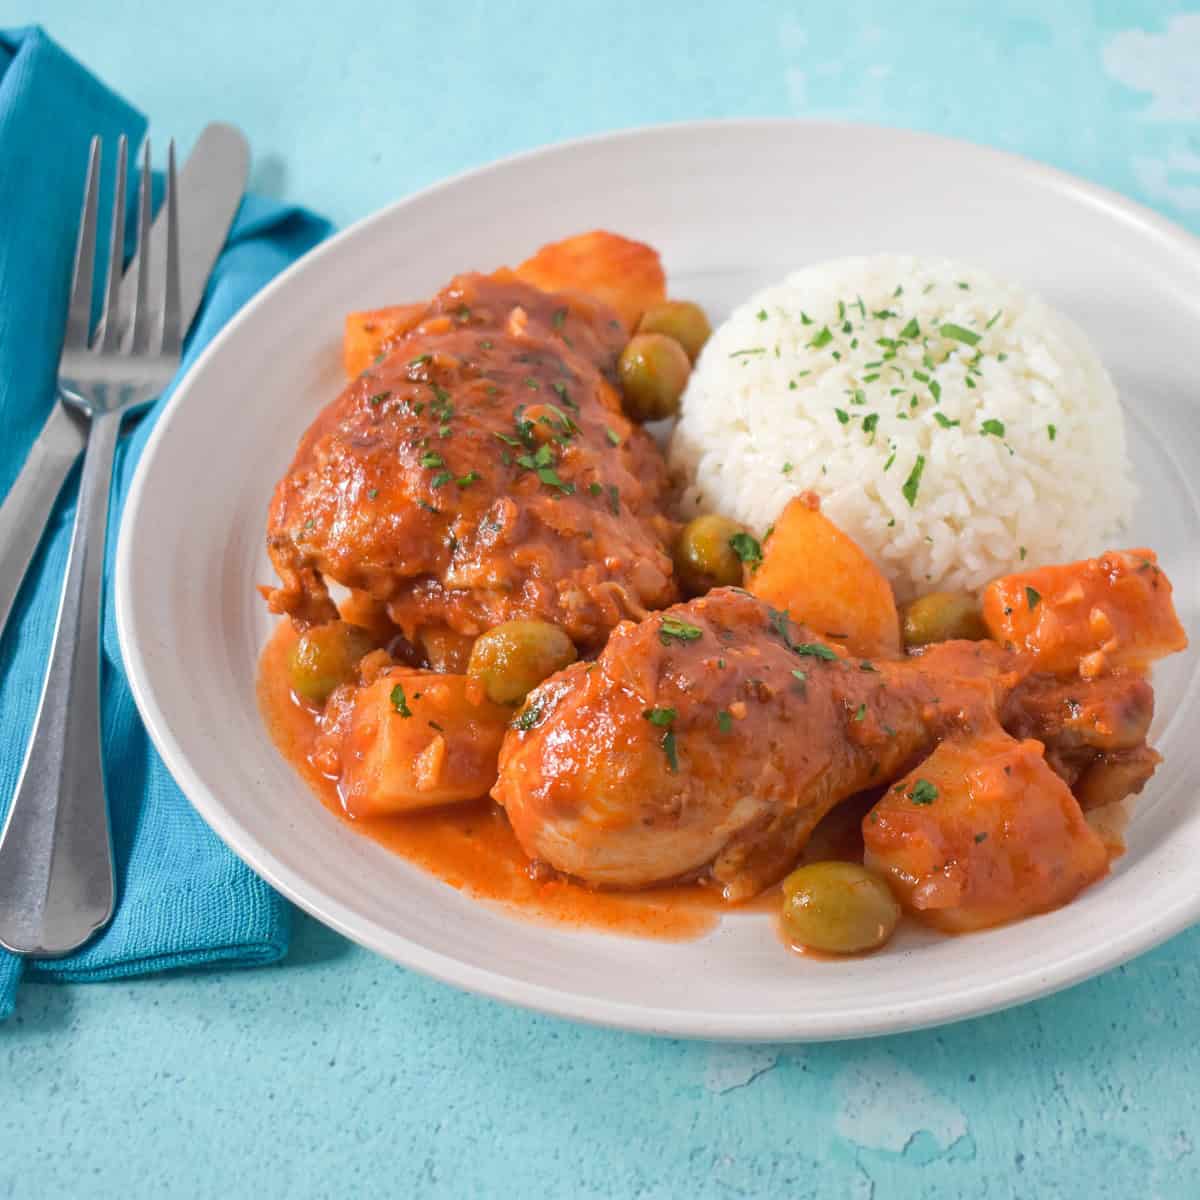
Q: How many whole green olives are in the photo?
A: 7